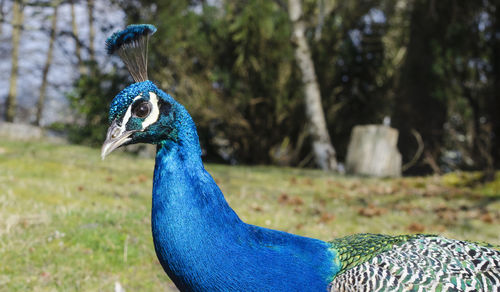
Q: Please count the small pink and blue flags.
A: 0